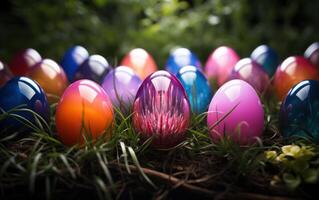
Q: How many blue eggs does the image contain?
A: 6